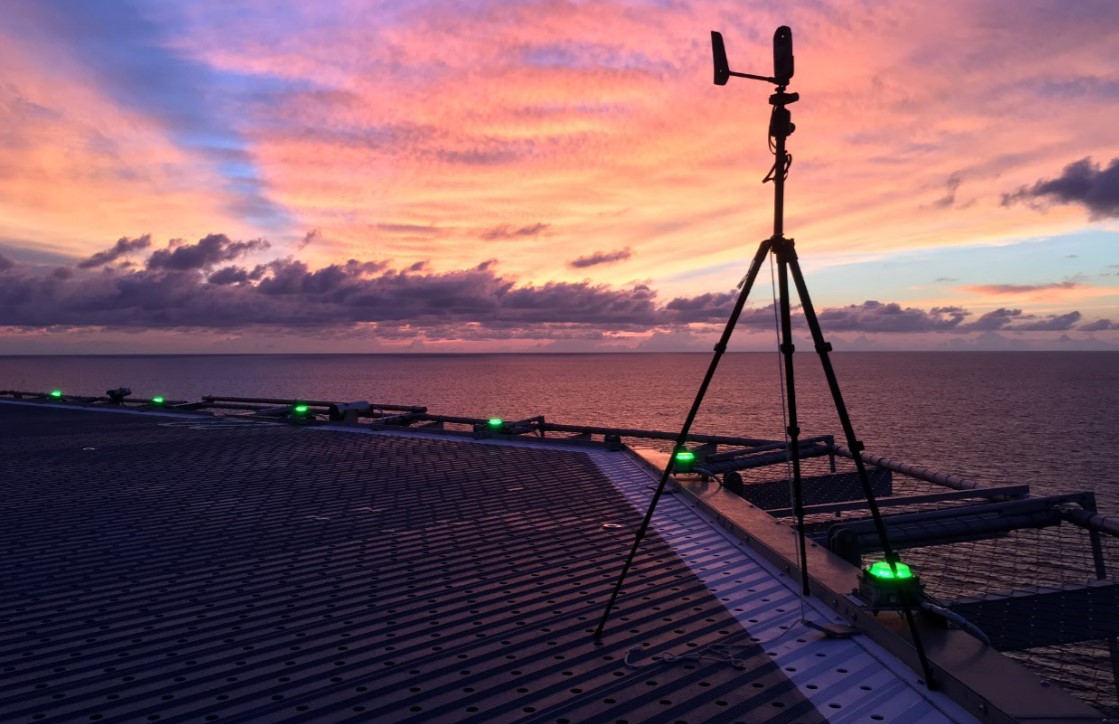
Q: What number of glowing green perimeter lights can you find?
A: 6